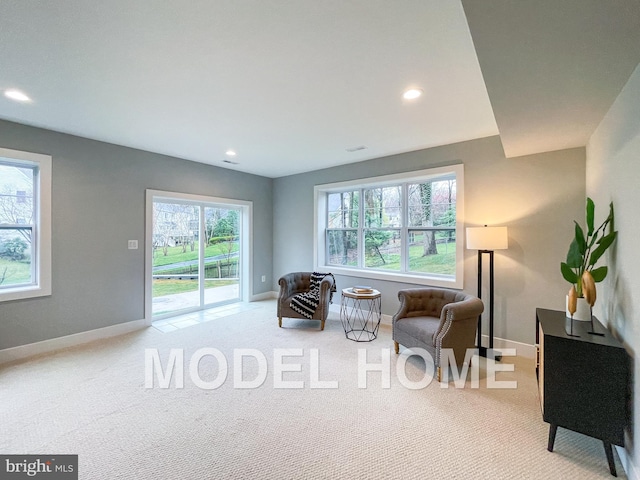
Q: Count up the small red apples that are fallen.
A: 0